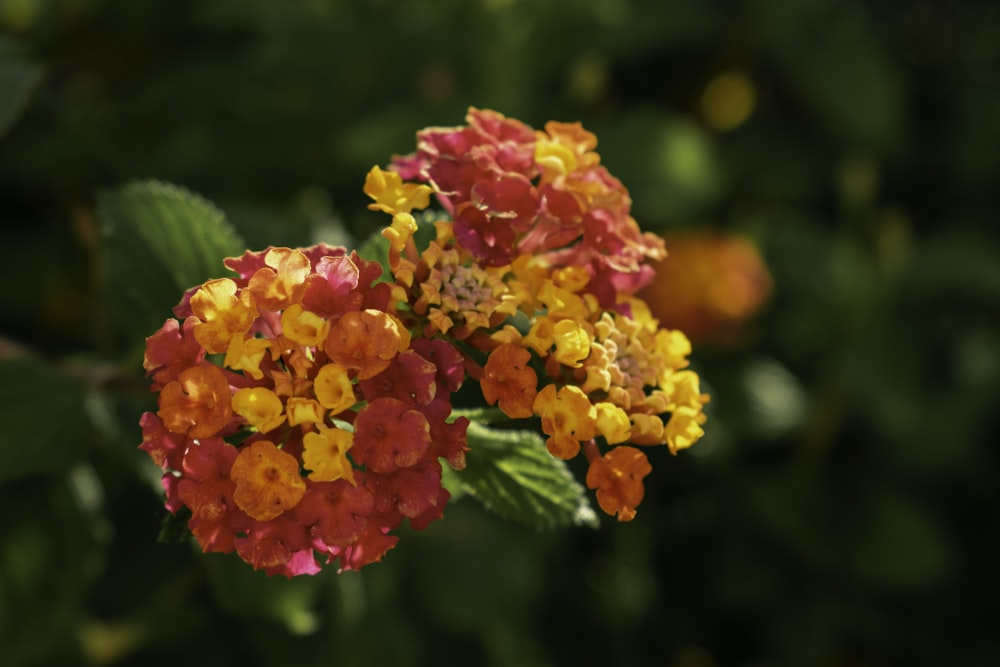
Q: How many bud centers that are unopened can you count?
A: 2